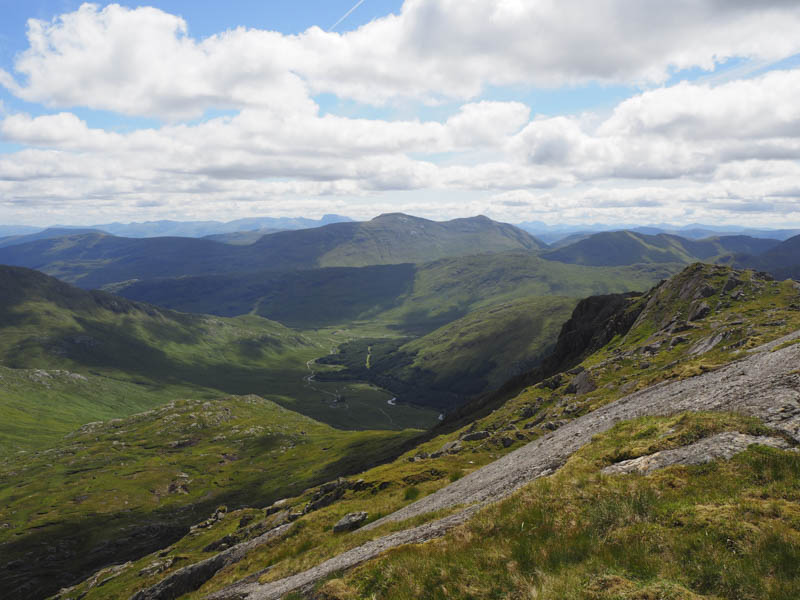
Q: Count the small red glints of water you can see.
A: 0